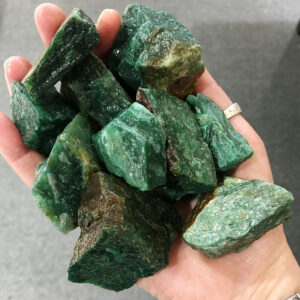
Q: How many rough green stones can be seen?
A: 10